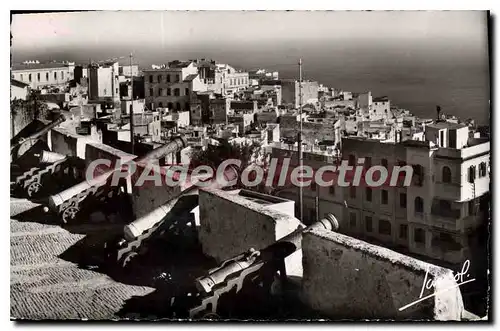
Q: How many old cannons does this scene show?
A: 5